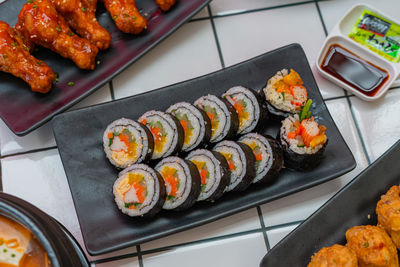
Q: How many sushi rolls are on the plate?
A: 12